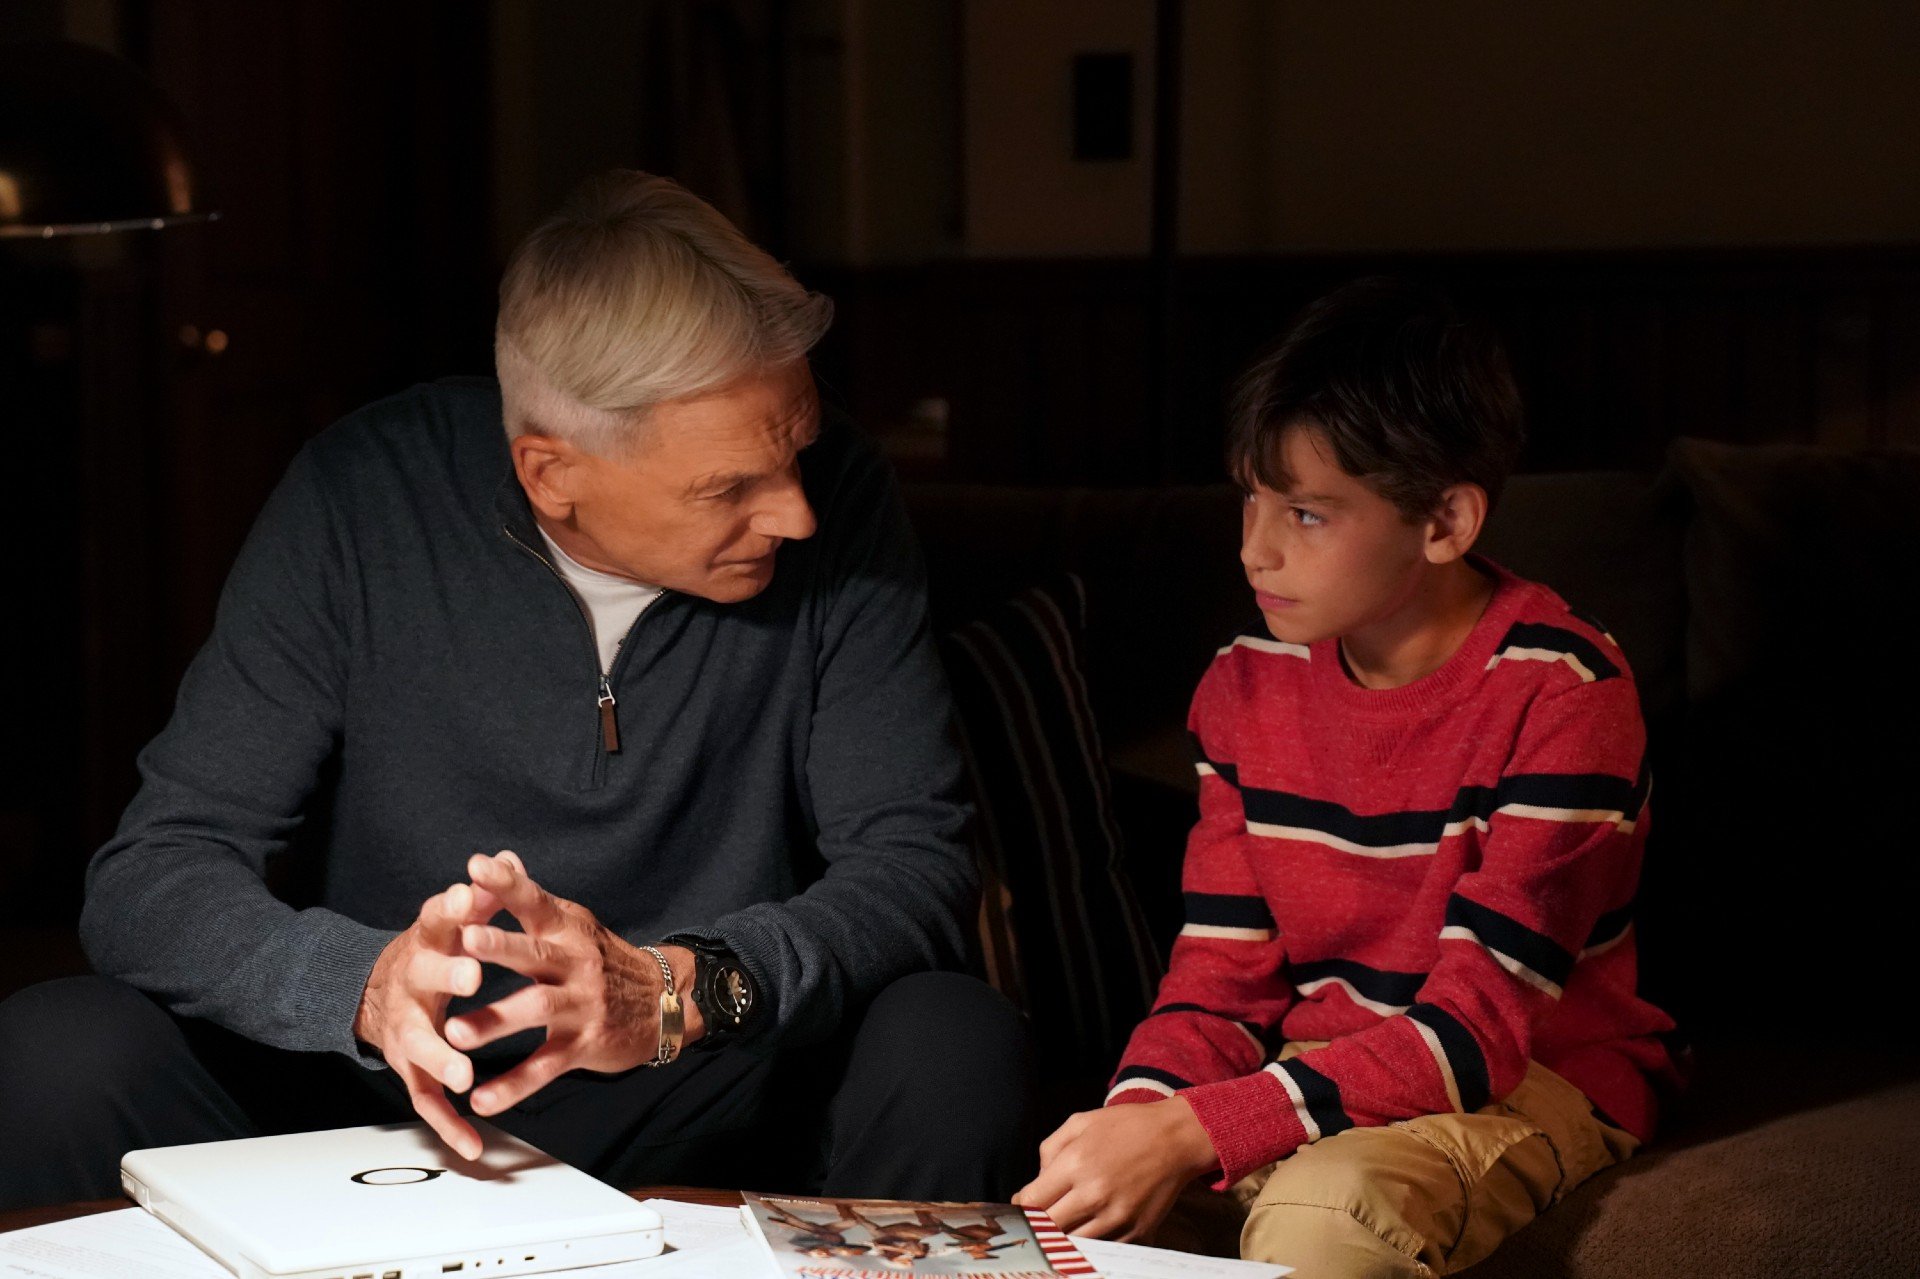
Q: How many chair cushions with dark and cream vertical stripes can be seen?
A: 1